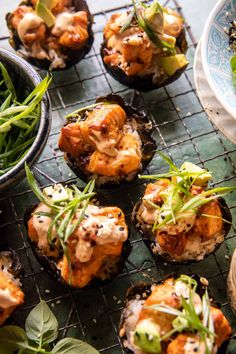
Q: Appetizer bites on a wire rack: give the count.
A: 7